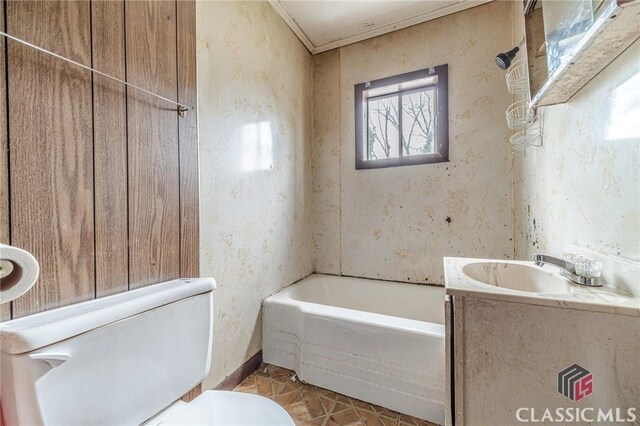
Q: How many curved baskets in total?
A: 3